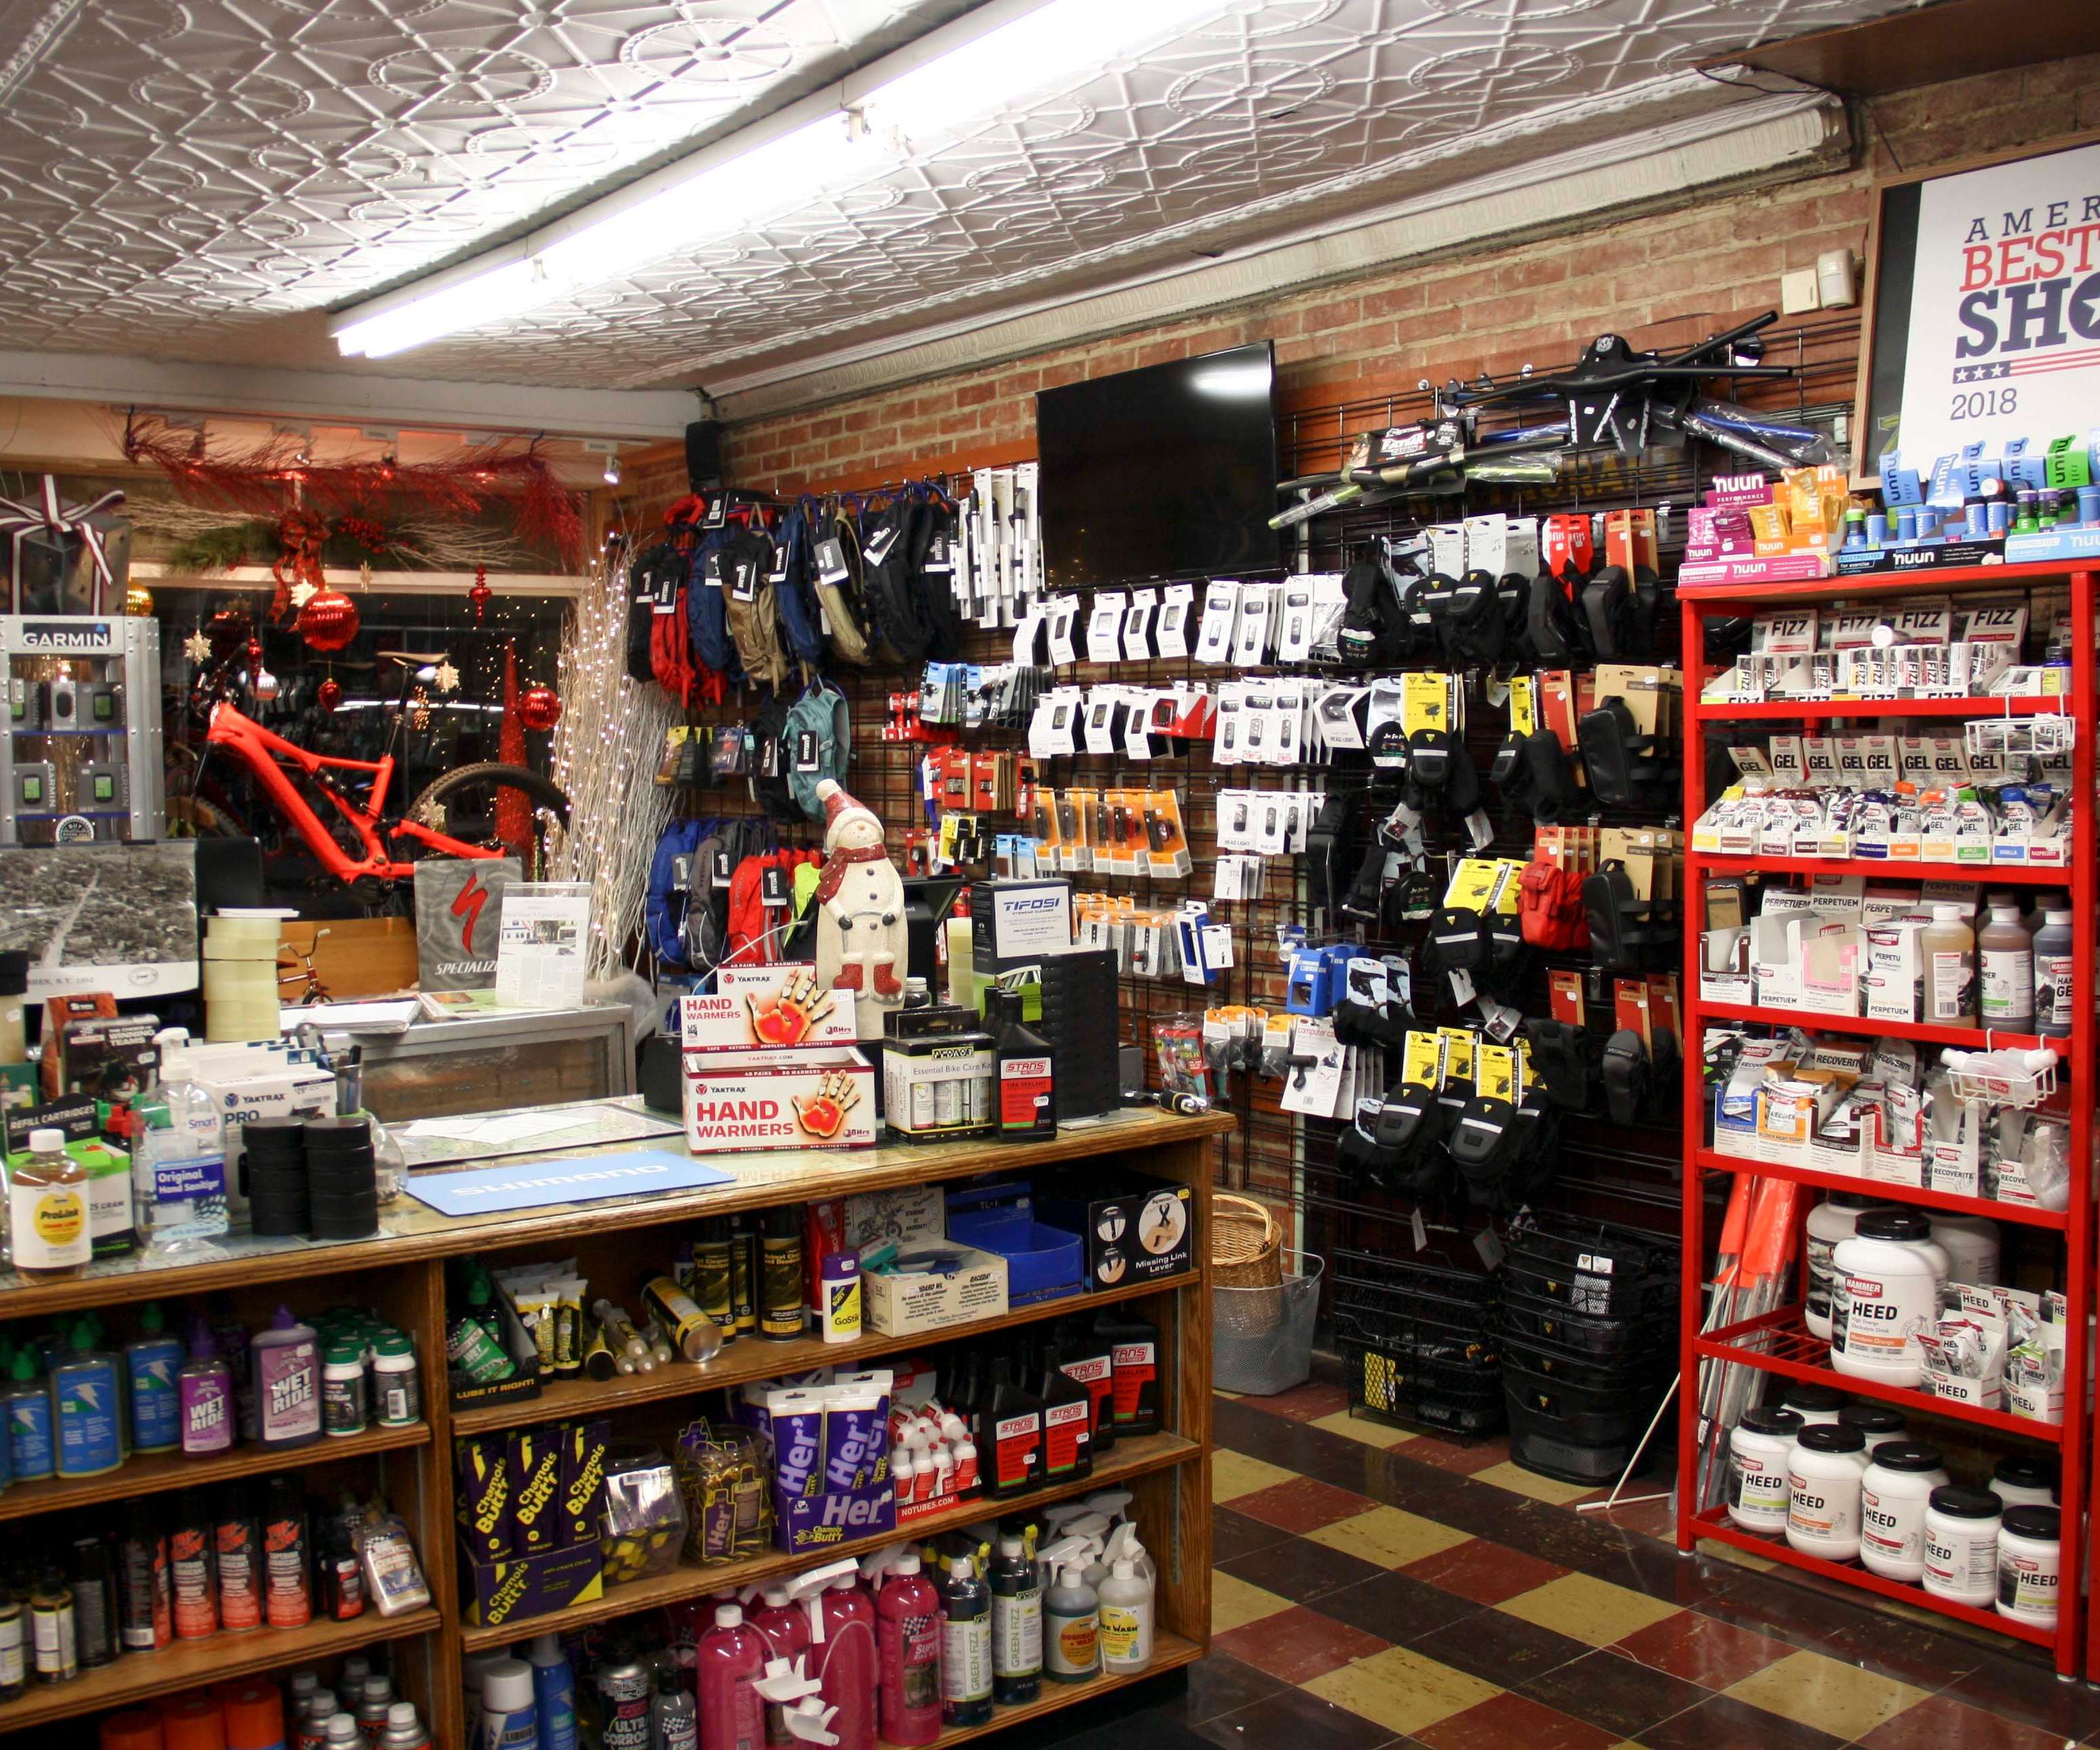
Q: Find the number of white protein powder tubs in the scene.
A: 11